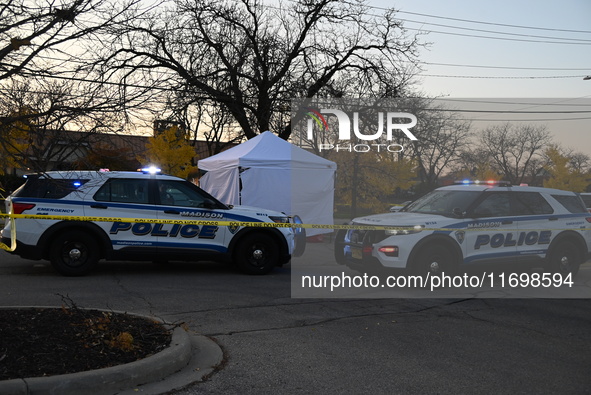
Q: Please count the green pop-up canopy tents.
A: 0